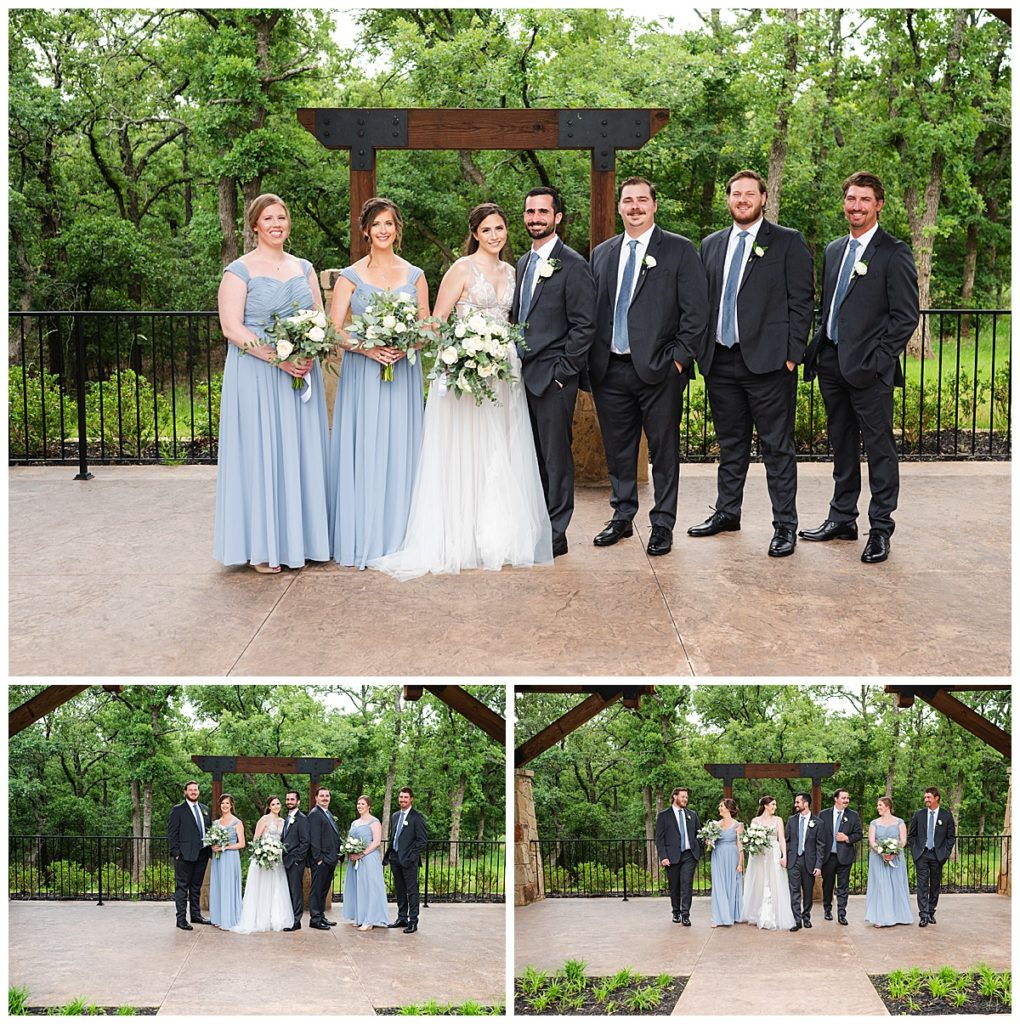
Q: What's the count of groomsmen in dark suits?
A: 3